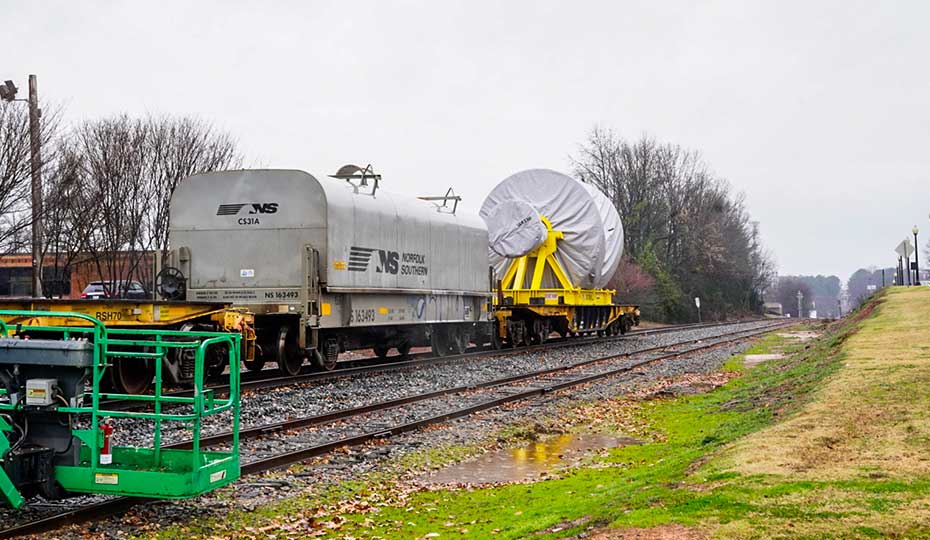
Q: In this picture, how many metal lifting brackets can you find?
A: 2